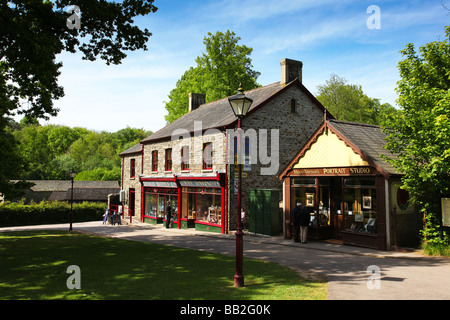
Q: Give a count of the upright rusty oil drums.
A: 0